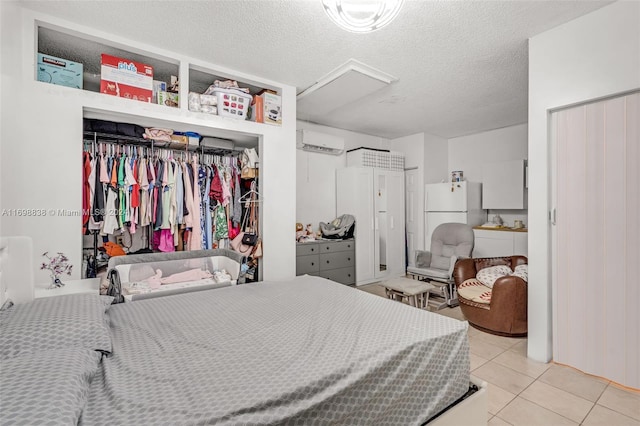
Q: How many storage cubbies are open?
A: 2